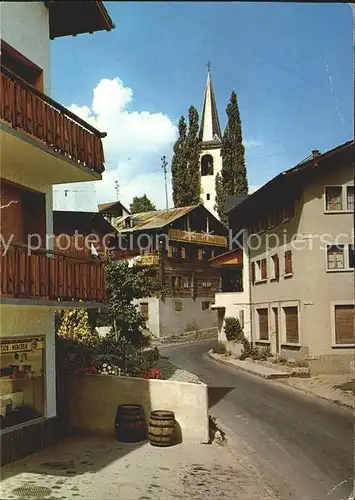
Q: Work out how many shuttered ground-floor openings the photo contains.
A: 3